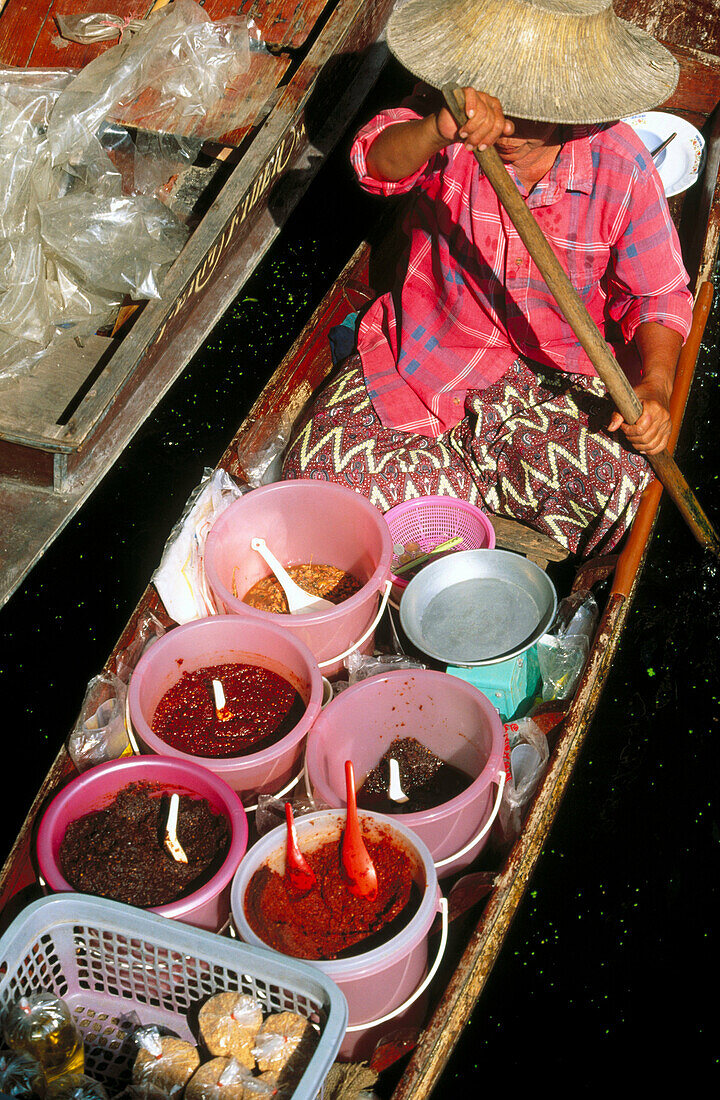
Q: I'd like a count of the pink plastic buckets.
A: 5